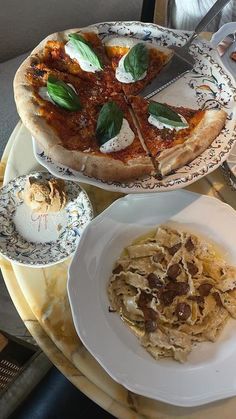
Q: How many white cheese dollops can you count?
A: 5